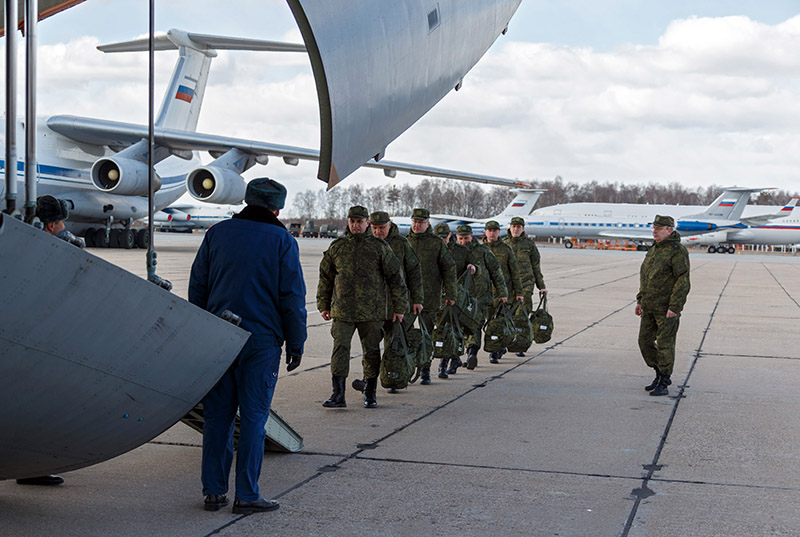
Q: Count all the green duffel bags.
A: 7